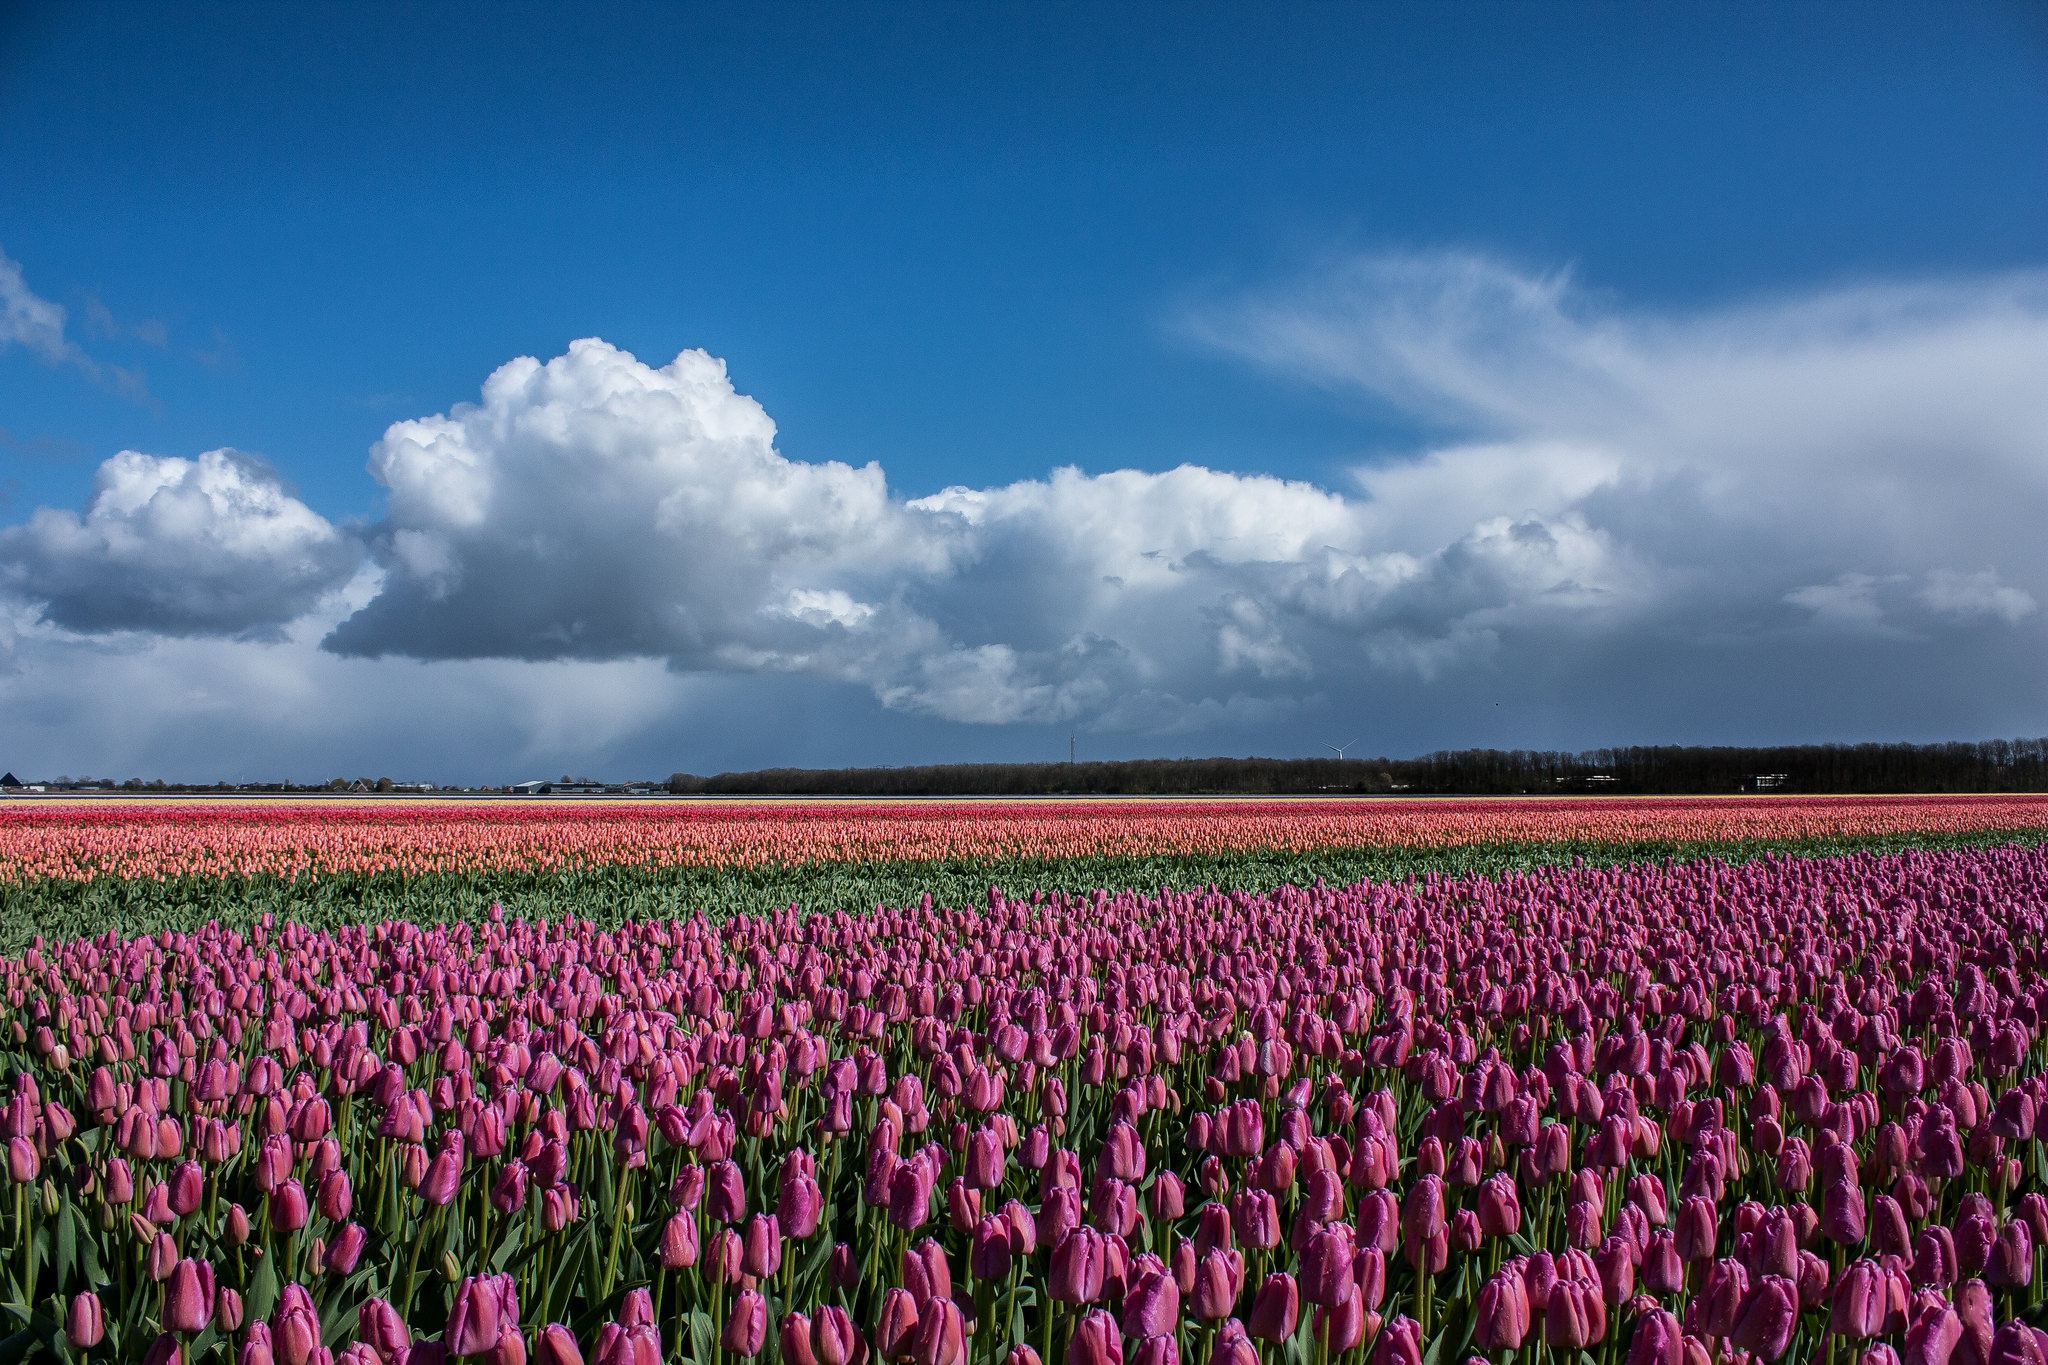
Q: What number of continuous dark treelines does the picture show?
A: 1